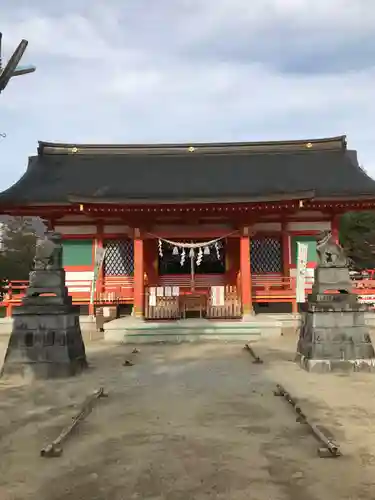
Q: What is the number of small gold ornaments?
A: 3